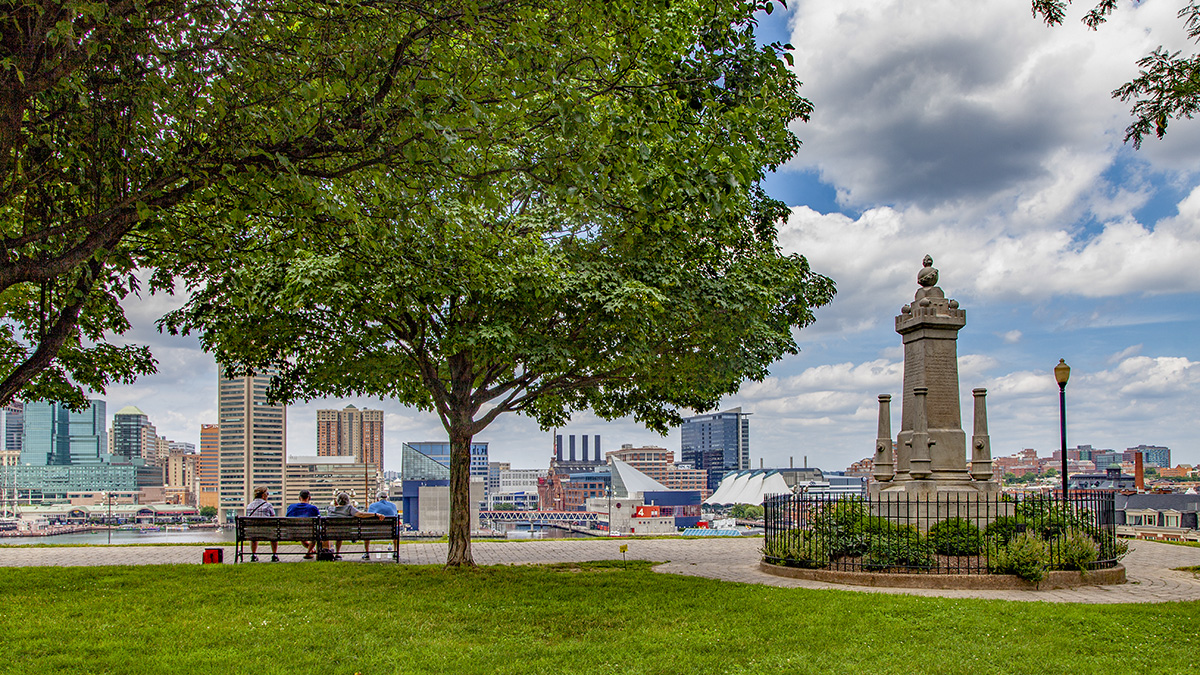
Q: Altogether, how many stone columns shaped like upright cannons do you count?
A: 3